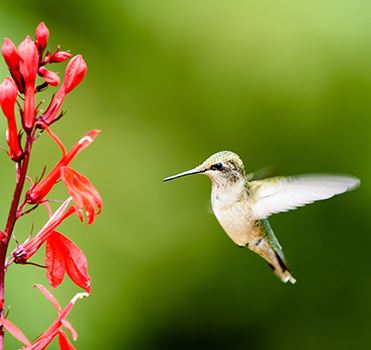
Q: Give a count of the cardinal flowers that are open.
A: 3